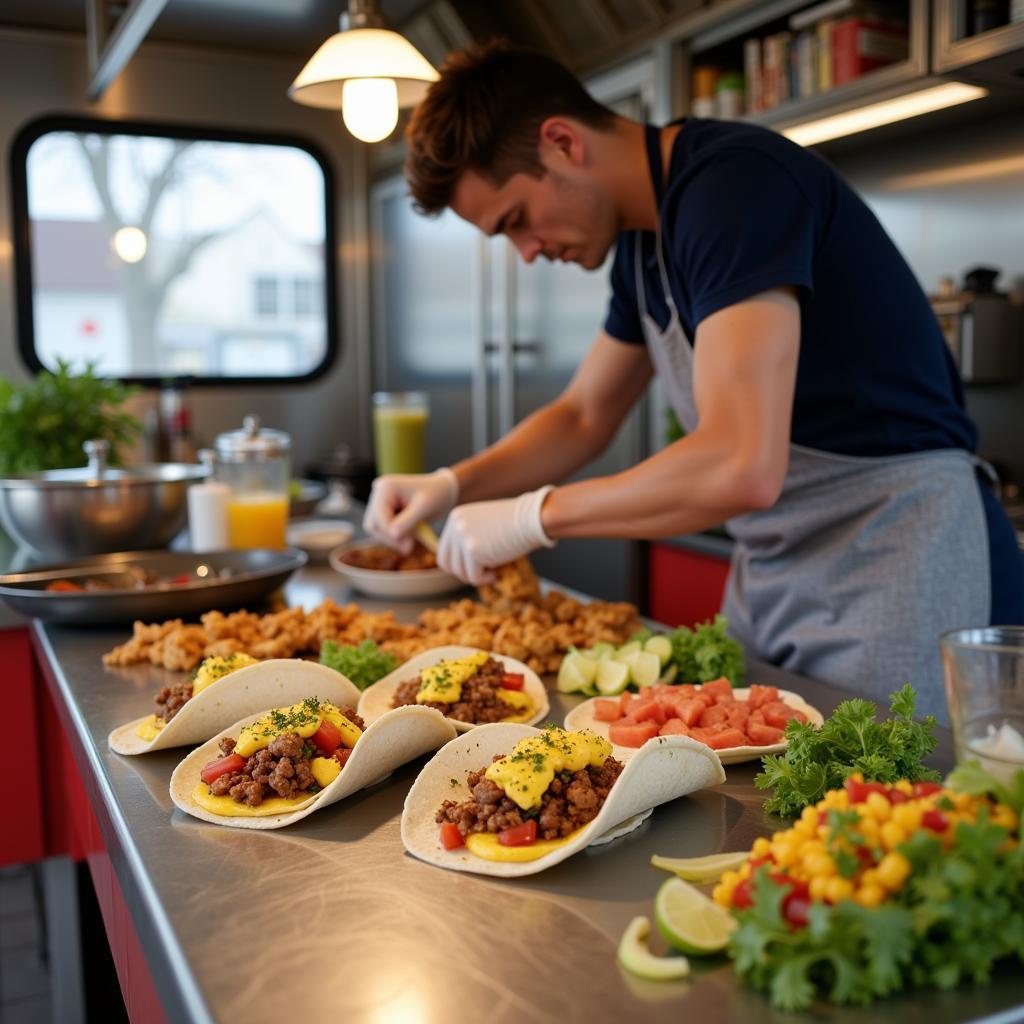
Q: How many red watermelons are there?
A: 0